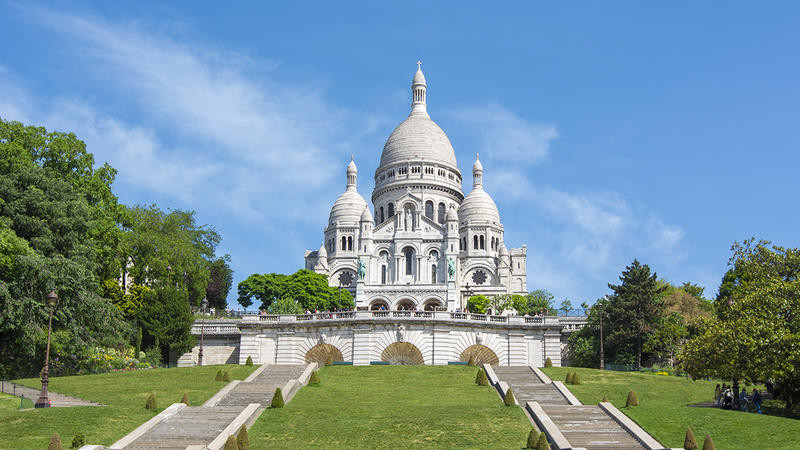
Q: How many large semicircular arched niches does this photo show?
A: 3